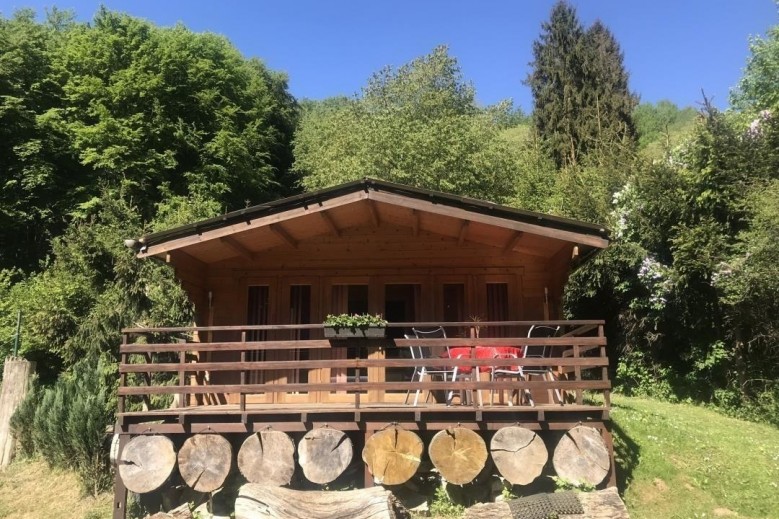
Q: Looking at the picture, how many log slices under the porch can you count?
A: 8